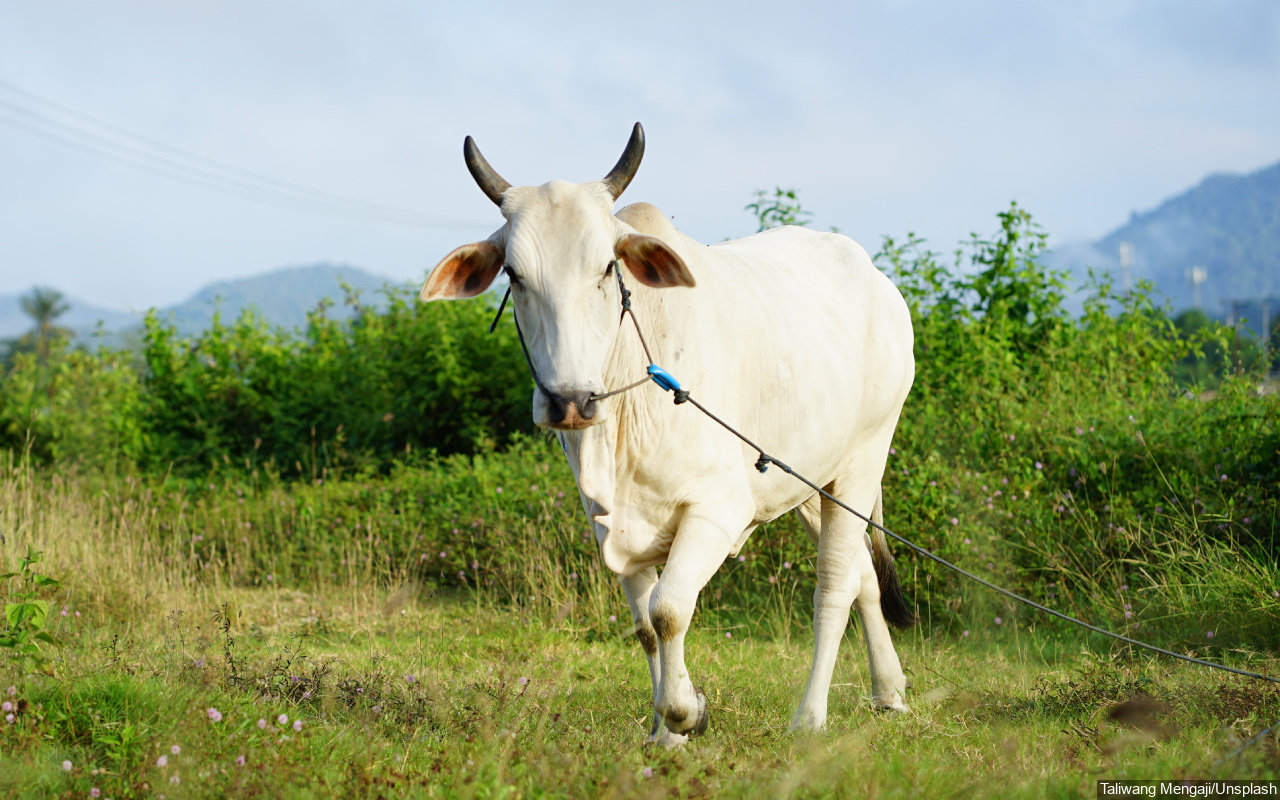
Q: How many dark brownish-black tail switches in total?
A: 1